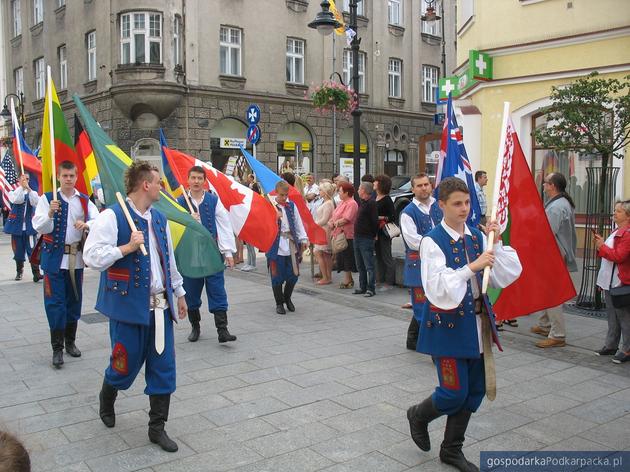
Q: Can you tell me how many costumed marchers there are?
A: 7